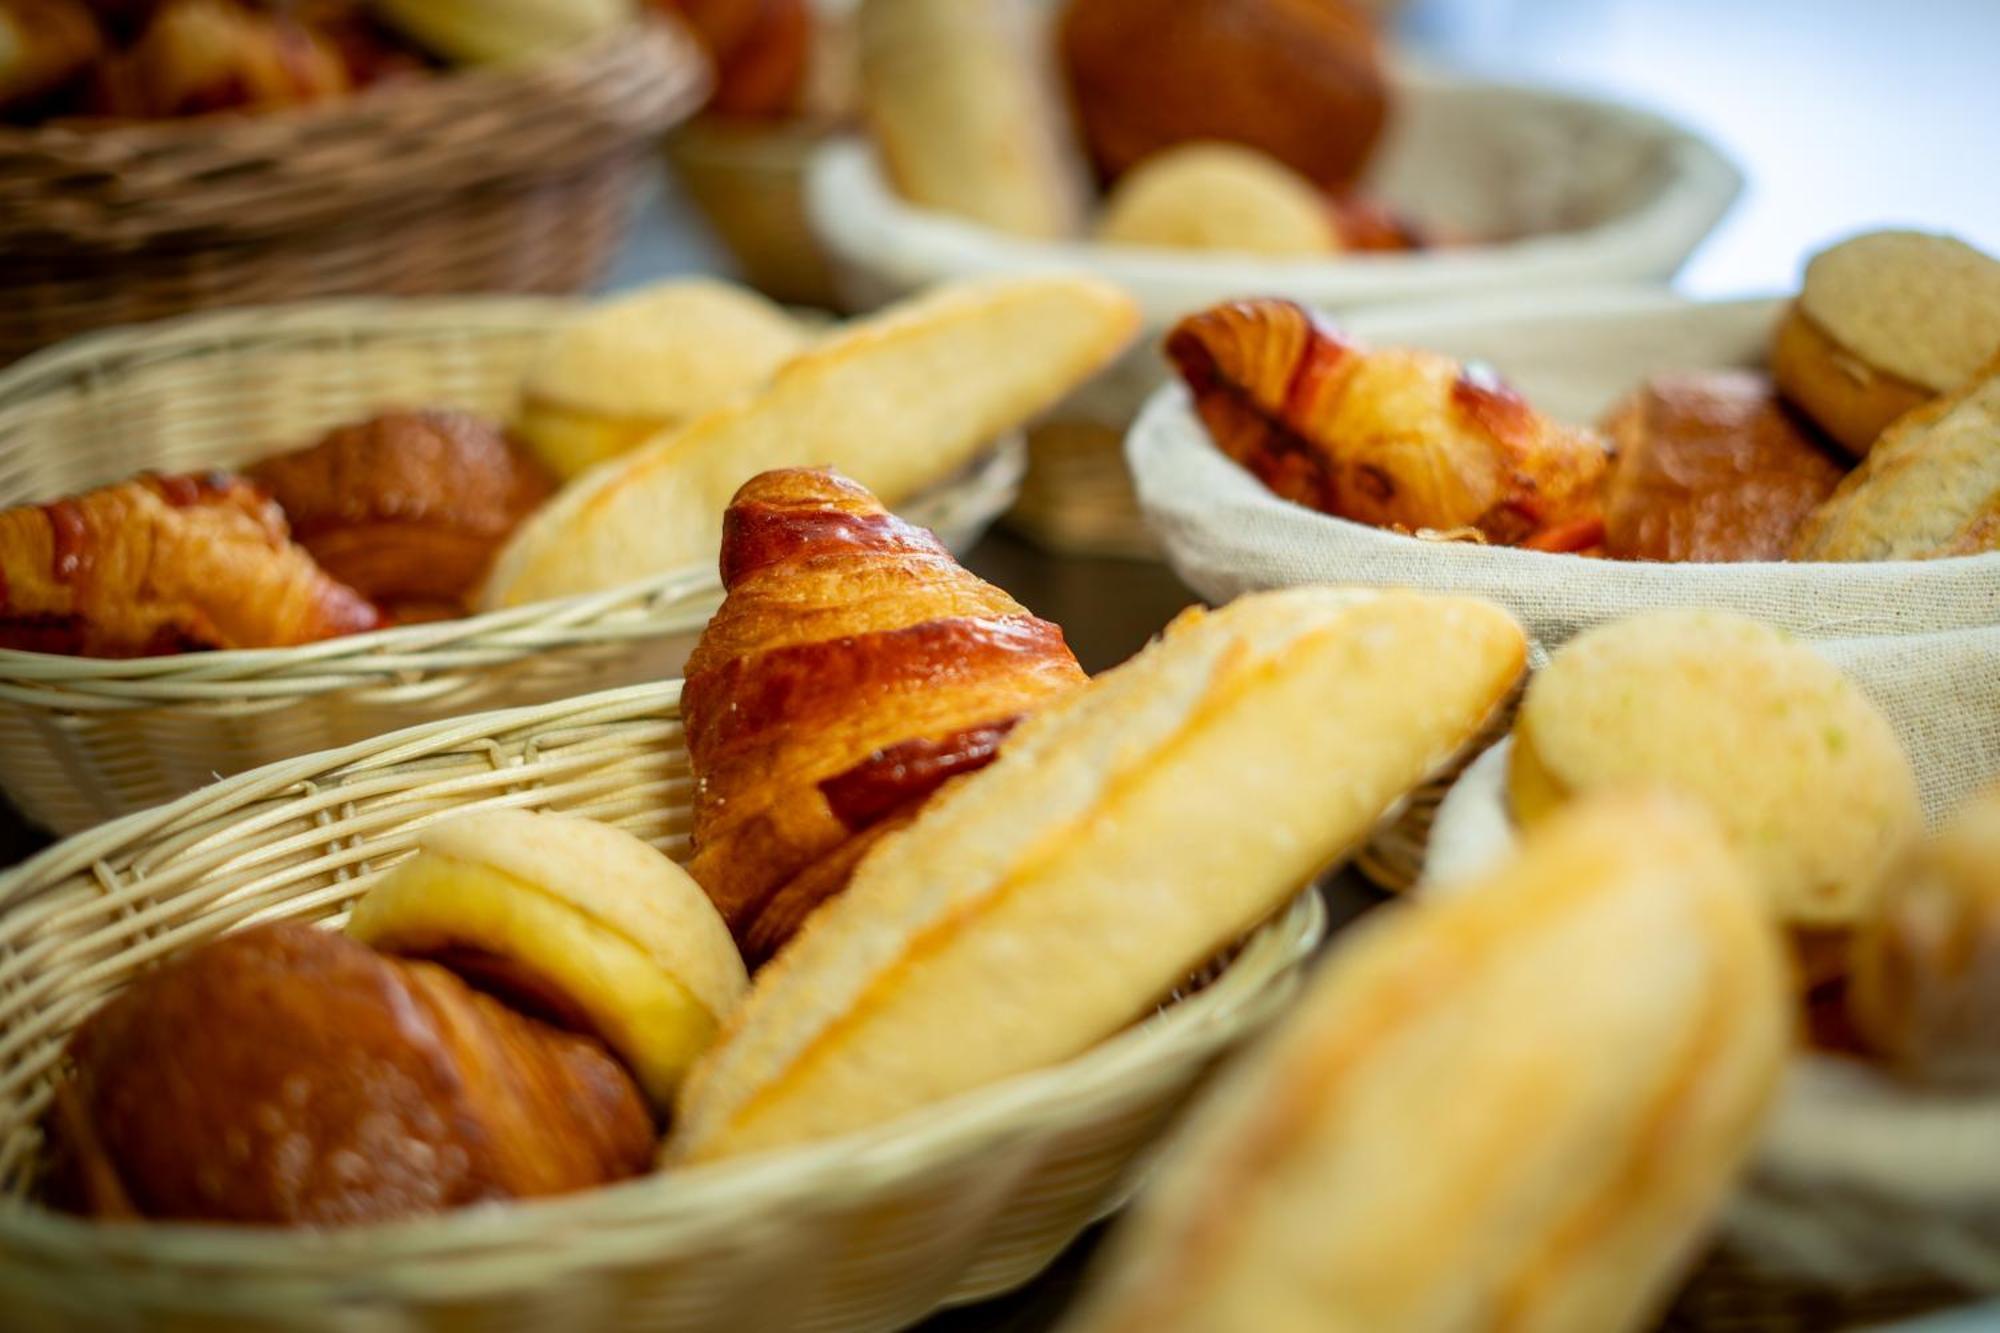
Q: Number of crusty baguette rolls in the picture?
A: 5